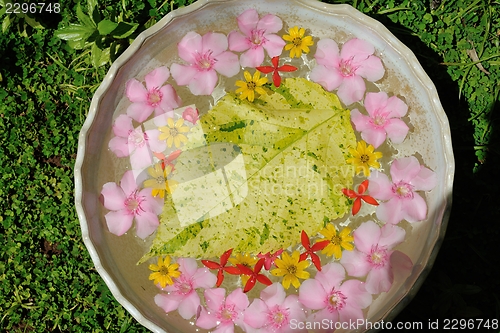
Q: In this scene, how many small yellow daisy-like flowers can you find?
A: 9